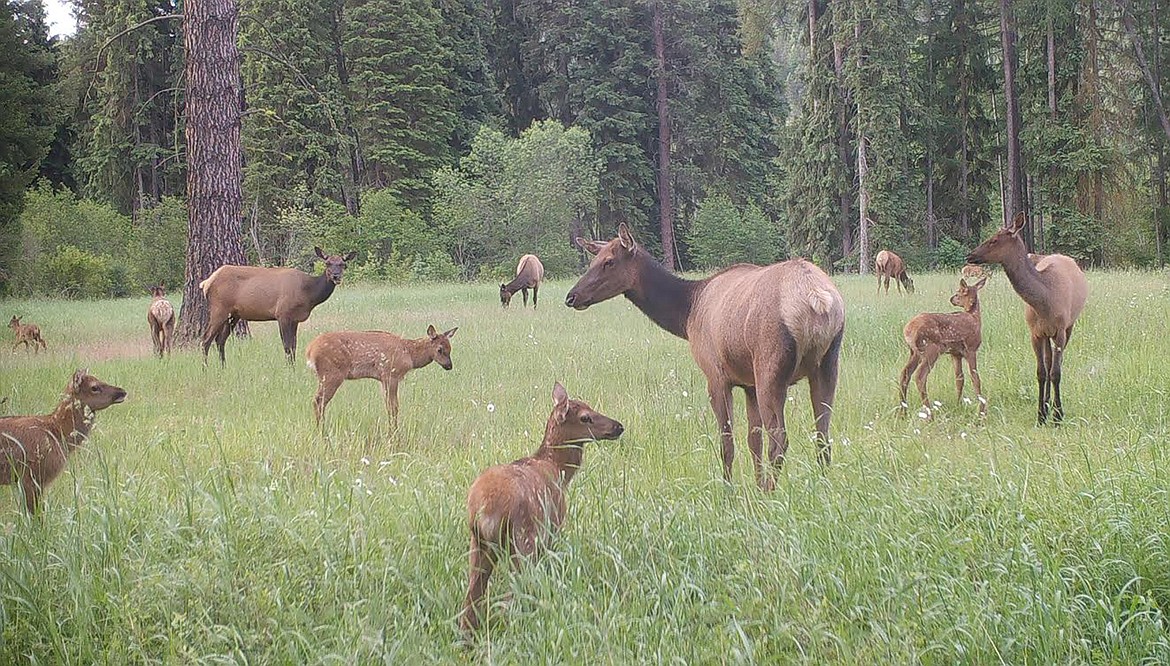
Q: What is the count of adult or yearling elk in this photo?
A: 5